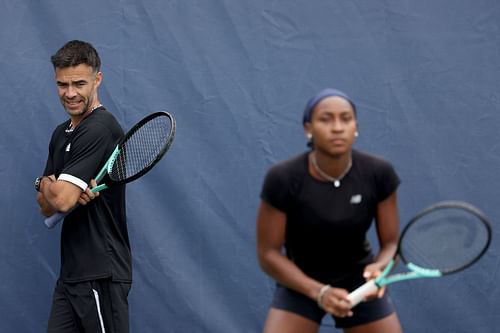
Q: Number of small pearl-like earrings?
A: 2